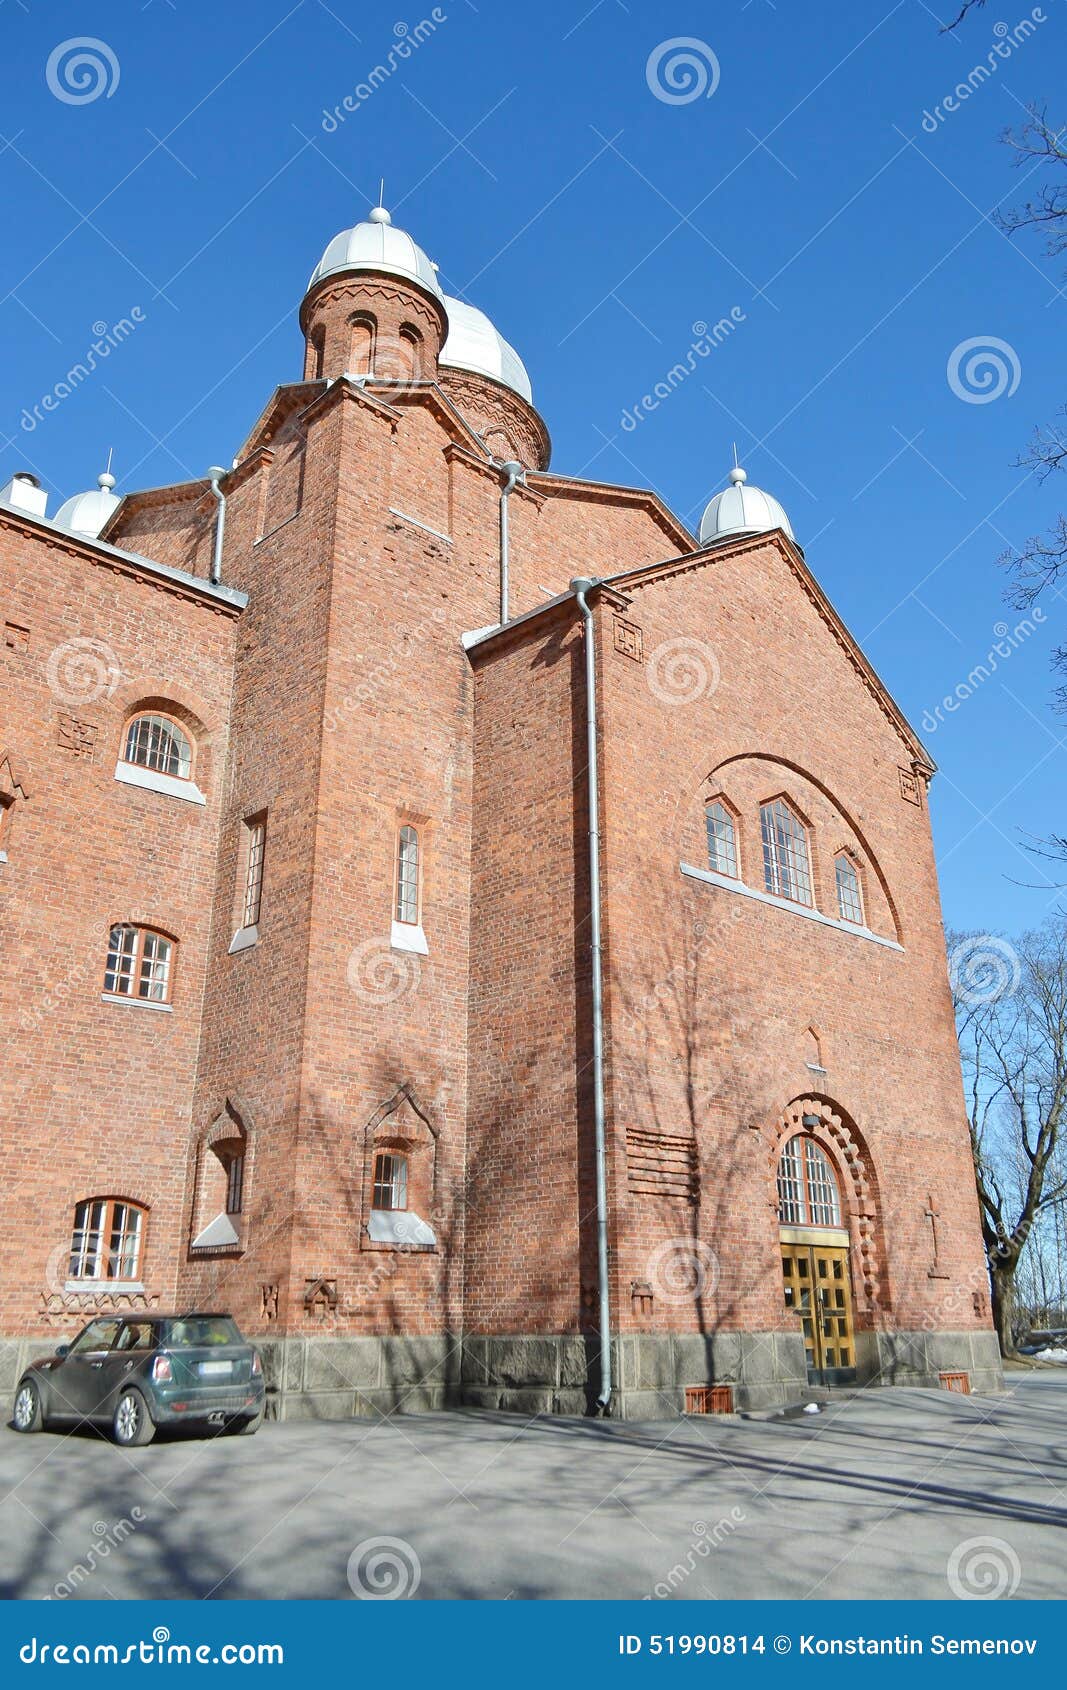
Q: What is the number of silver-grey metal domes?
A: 4